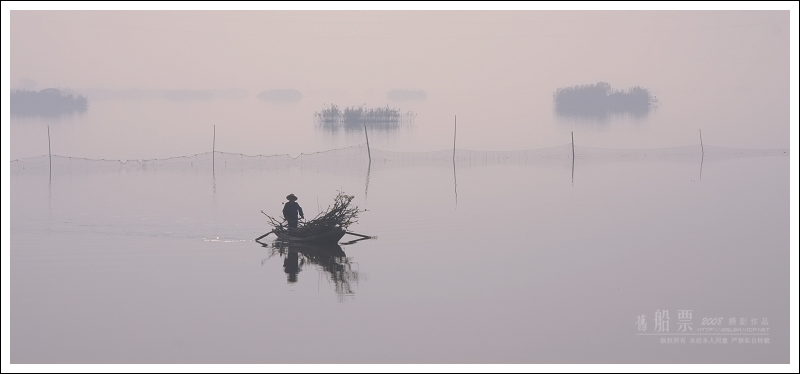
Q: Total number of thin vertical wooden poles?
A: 6